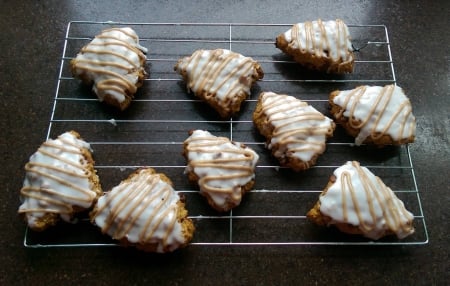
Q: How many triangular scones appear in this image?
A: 9